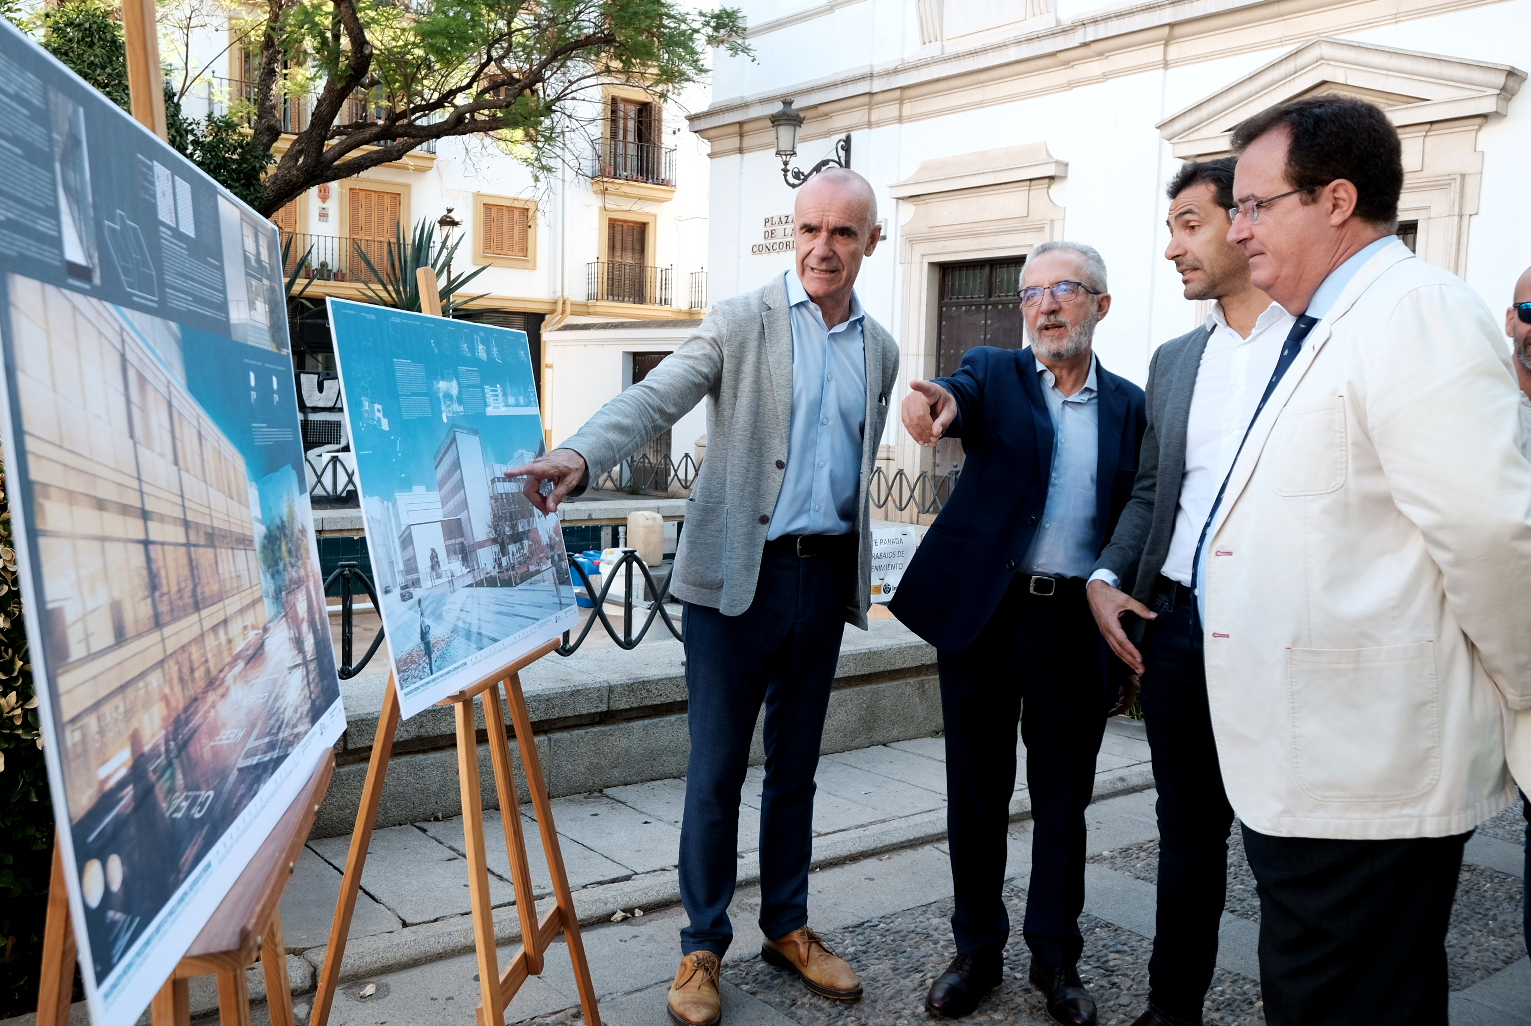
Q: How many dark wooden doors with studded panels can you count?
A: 1